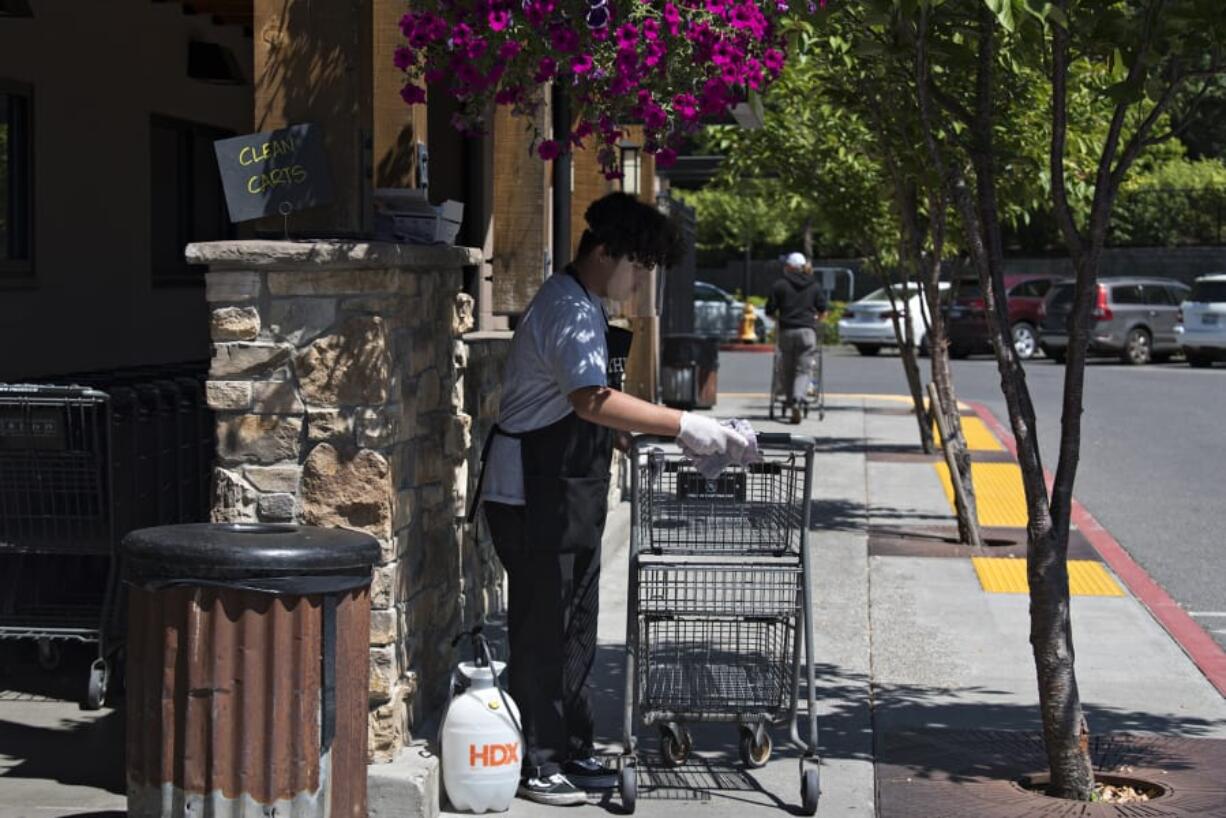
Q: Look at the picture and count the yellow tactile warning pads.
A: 3